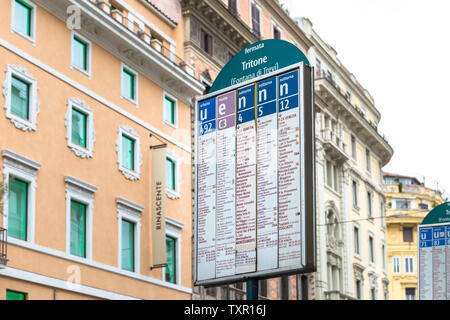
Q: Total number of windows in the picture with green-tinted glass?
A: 13